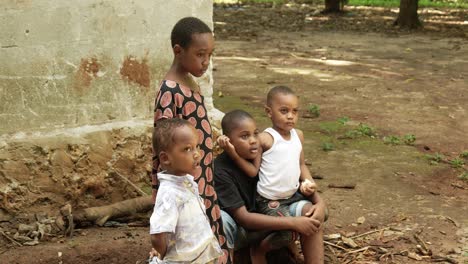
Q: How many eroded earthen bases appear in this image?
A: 1